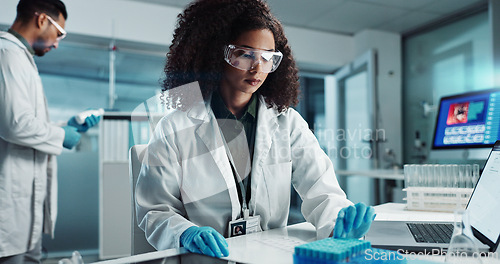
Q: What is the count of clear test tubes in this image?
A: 12